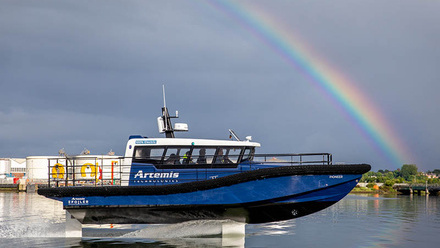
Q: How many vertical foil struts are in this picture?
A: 2